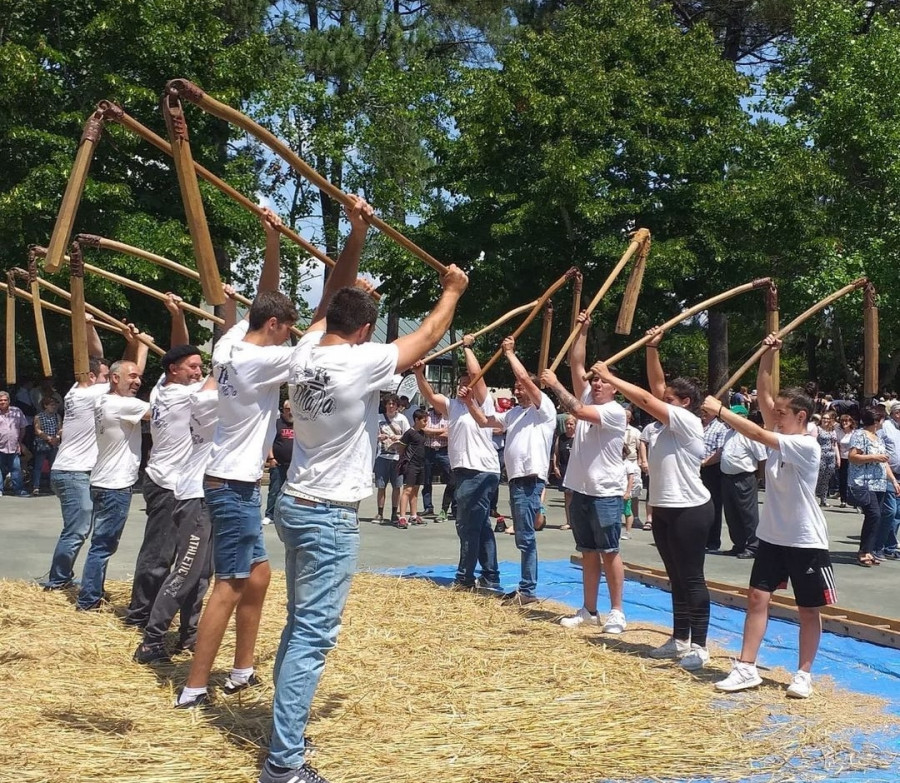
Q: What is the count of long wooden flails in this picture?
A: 11